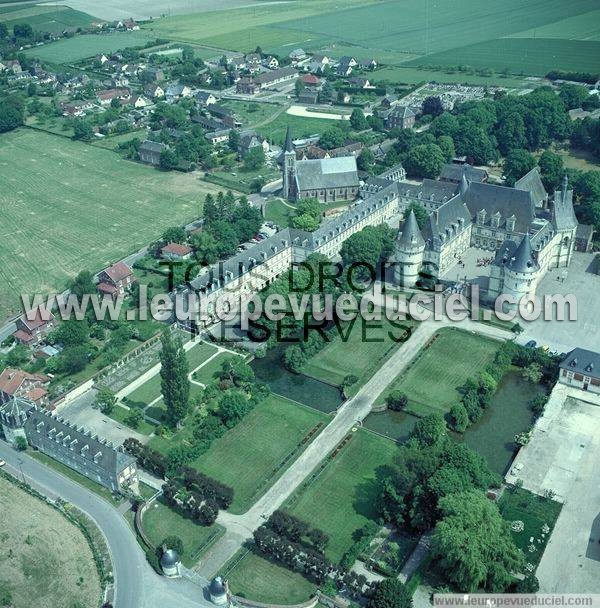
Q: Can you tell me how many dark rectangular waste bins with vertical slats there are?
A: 0